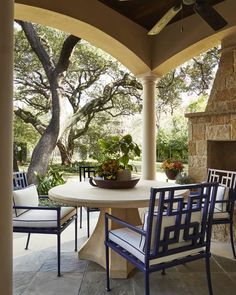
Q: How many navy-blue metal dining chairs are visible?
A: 4